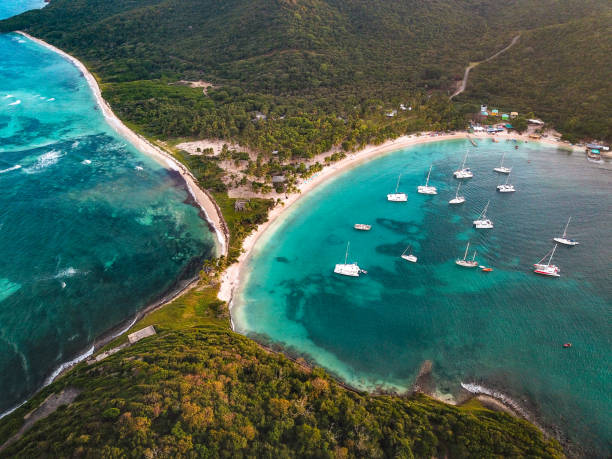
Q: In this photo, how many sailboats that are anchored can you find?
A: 12